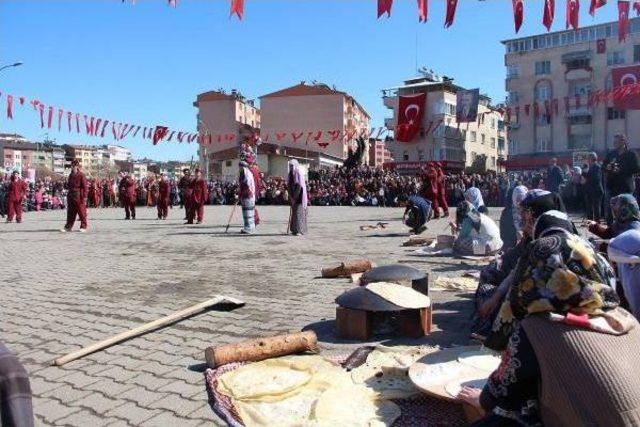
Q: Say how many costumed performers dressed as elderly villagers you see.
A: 2